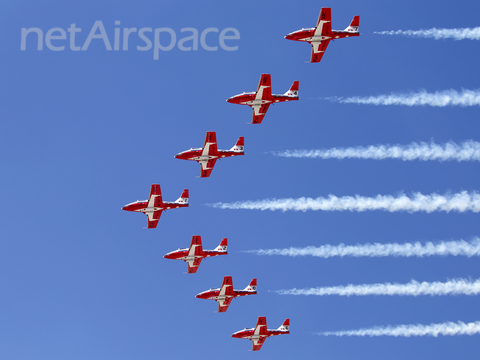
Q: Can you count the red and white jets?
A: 7